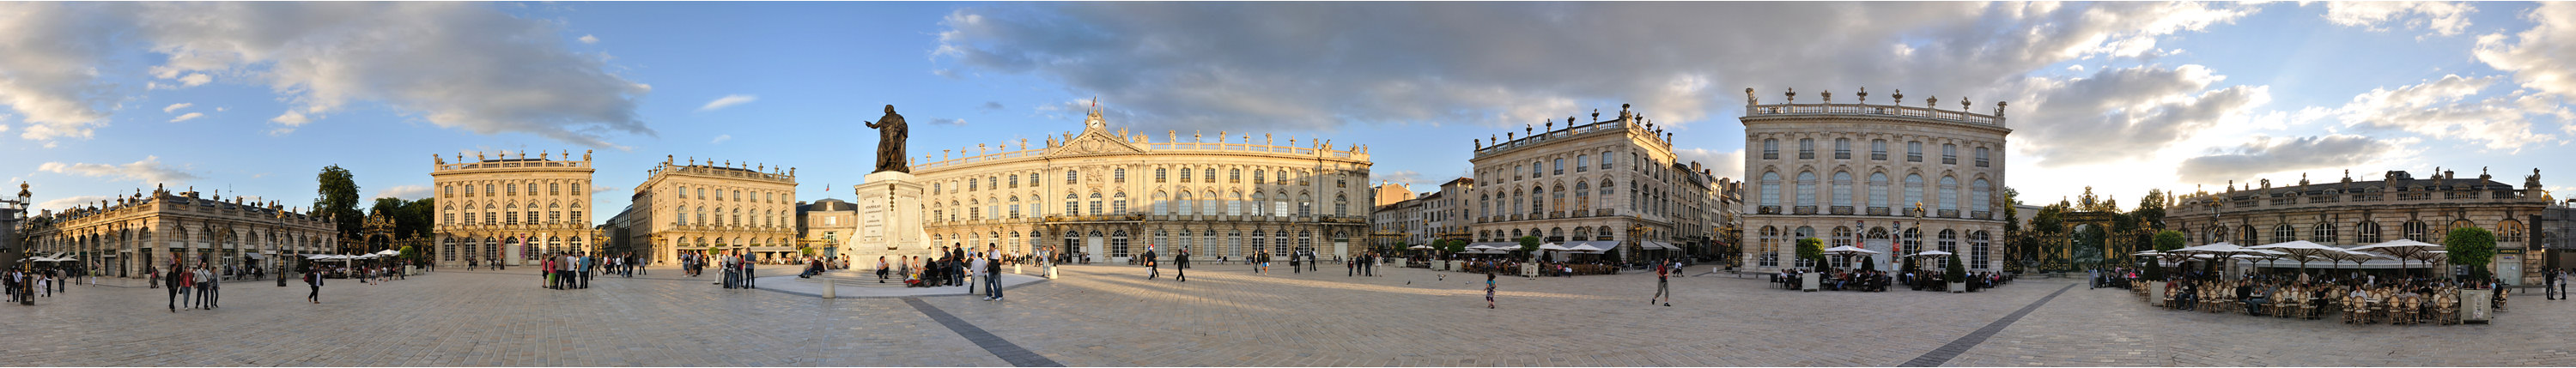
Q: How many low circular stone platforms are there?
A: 1